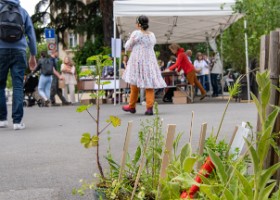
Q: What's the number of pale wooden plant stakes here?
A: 6